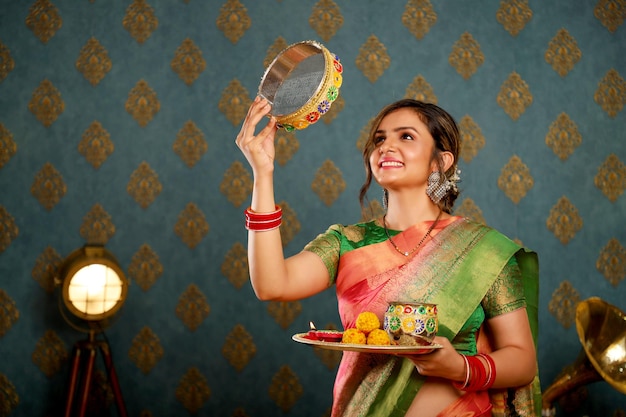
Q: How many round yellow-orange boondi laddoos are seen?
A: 3